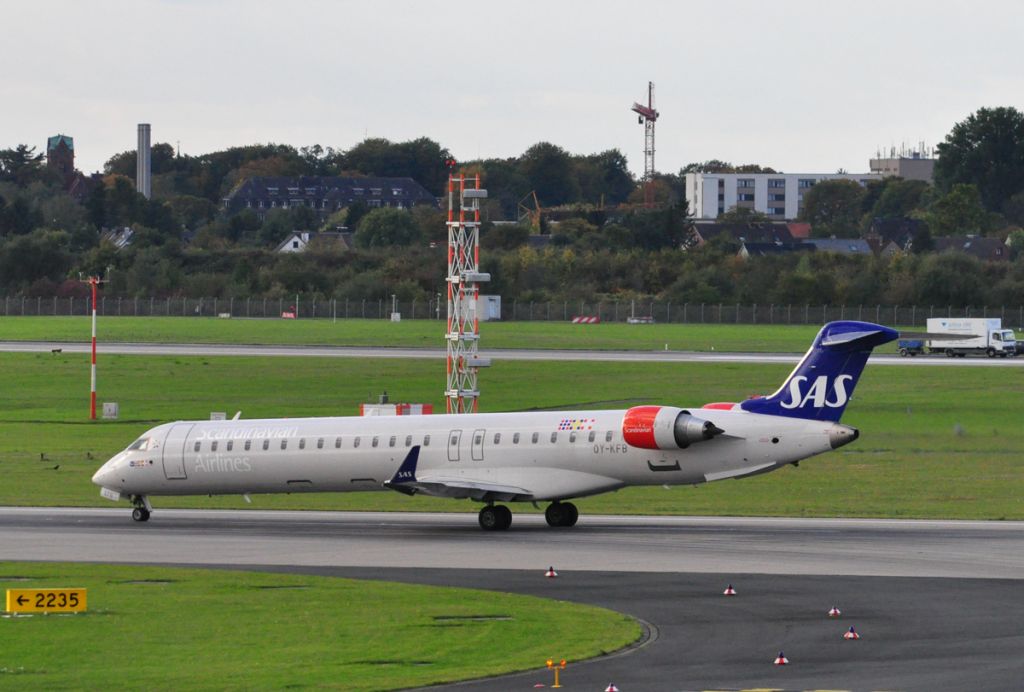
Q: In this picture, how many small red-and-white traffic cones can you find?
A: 6